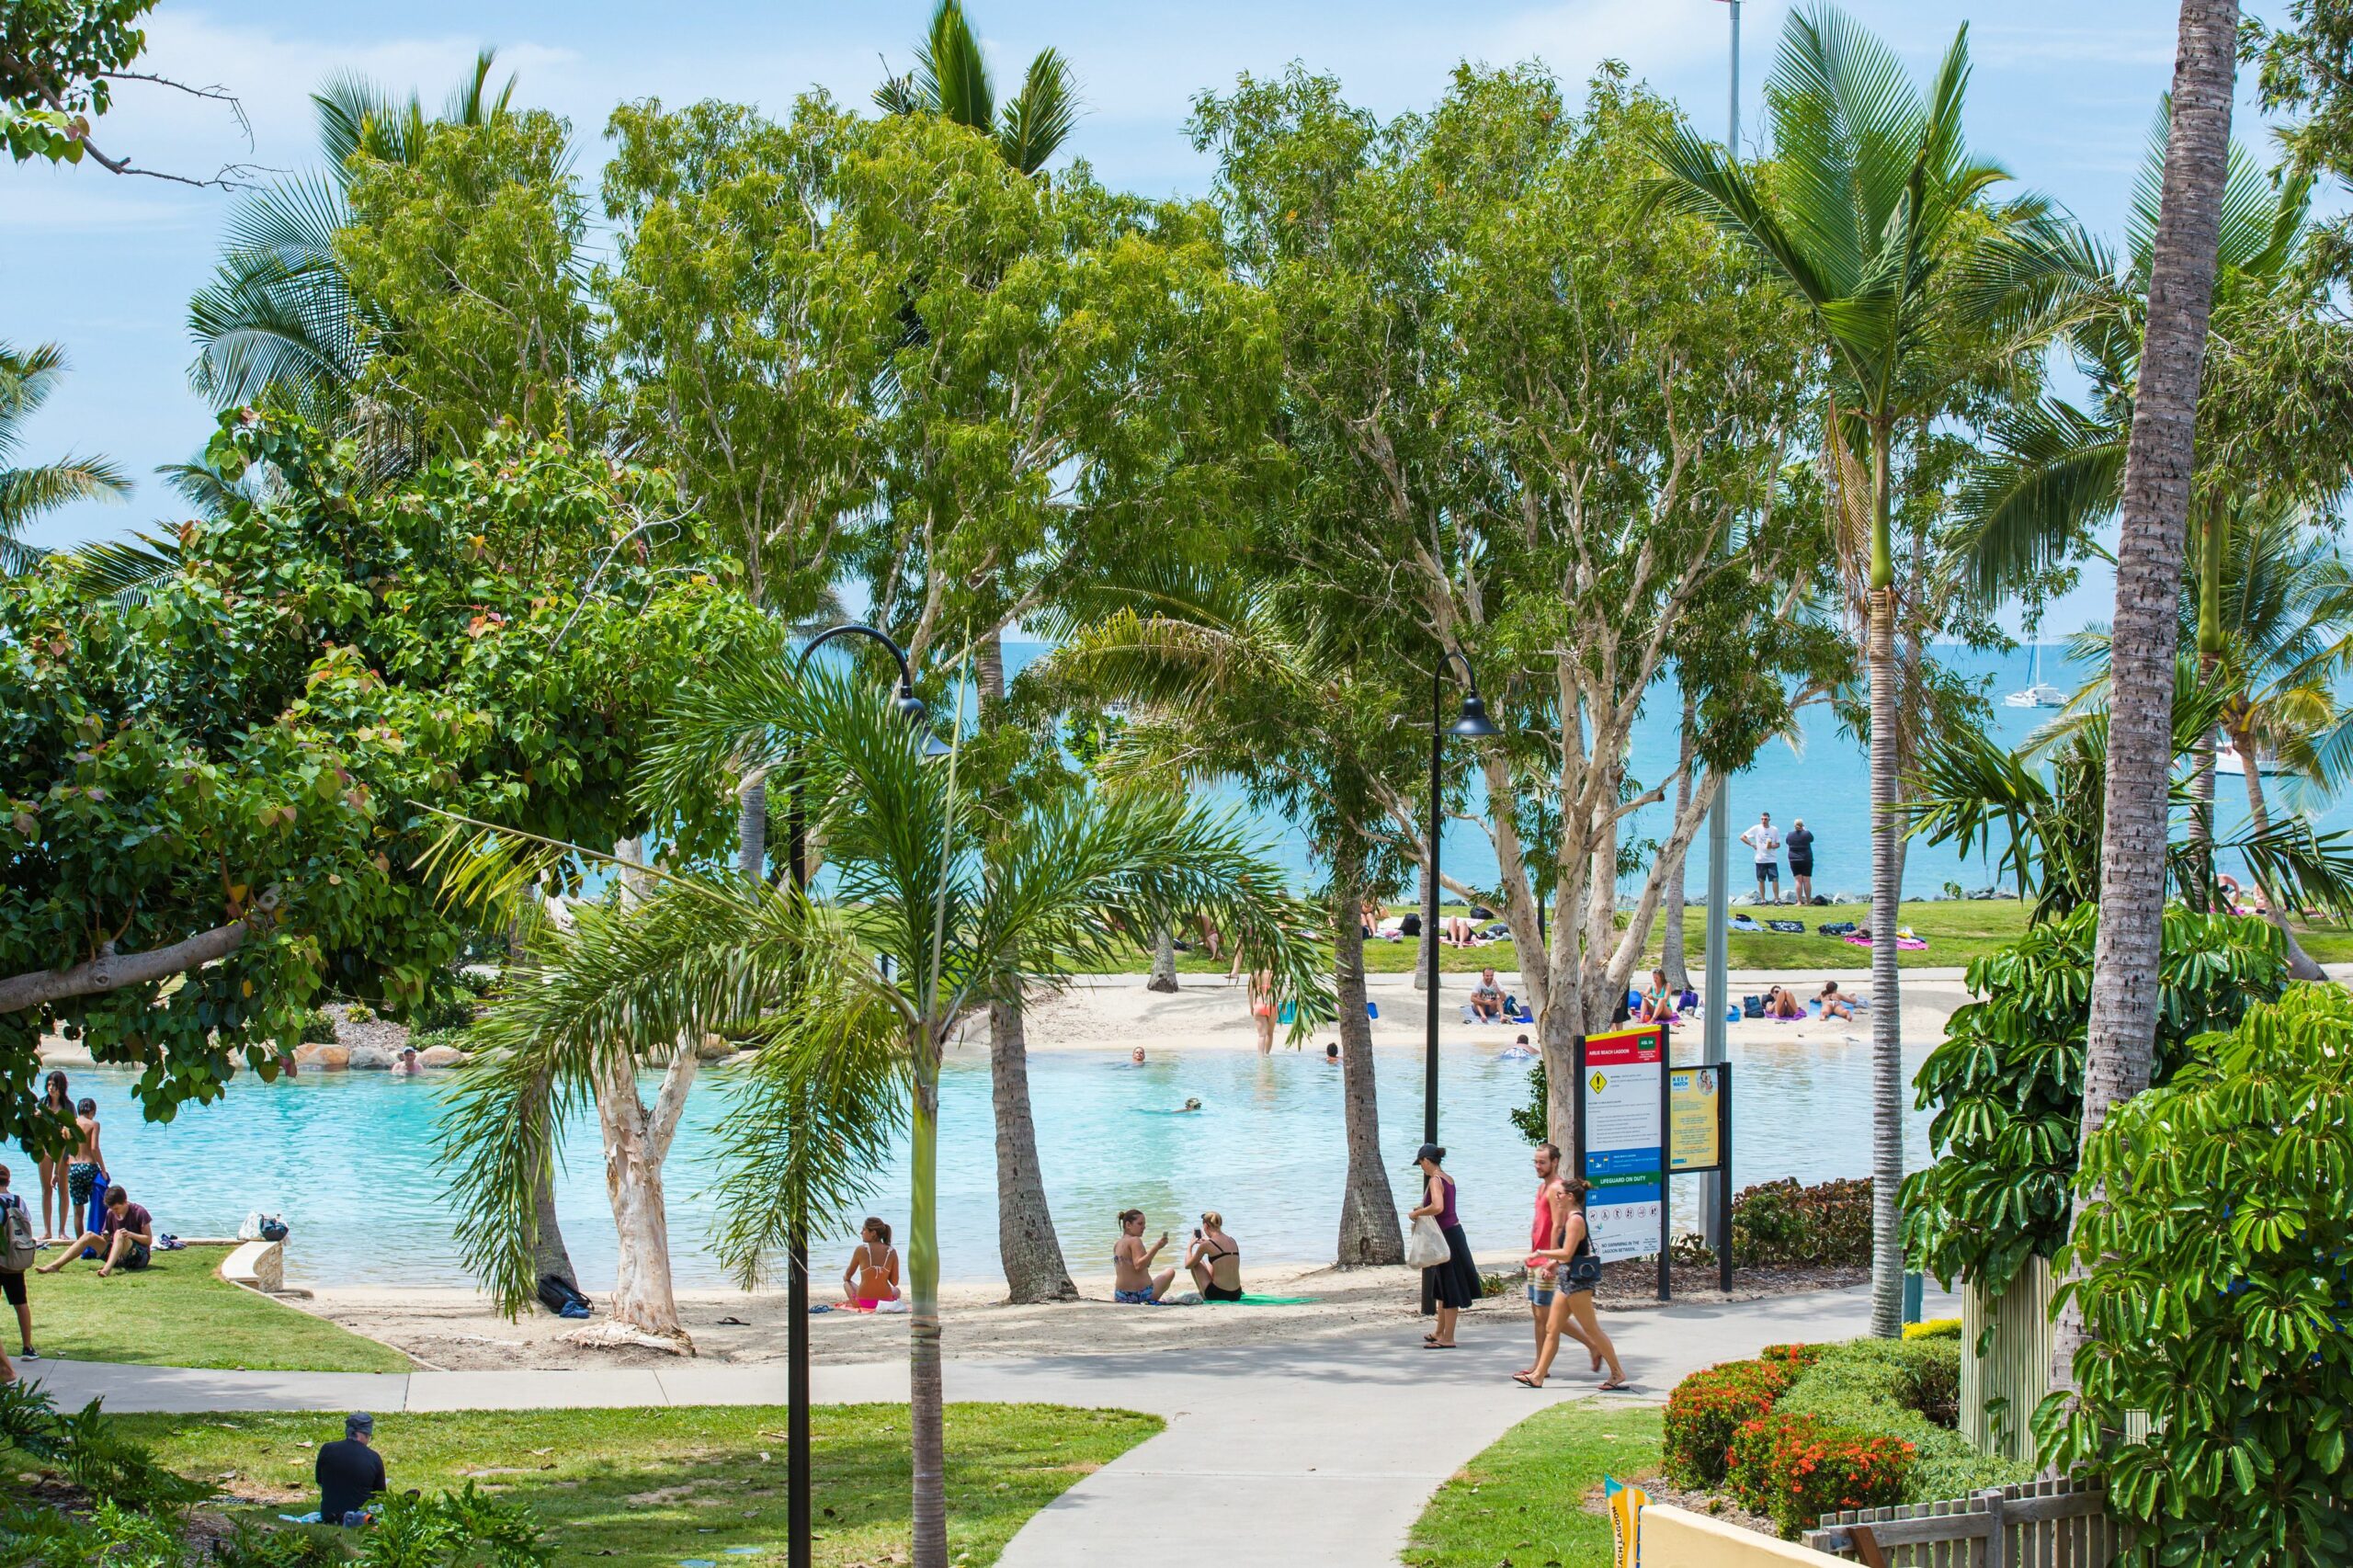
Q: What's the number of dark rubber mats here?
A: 0